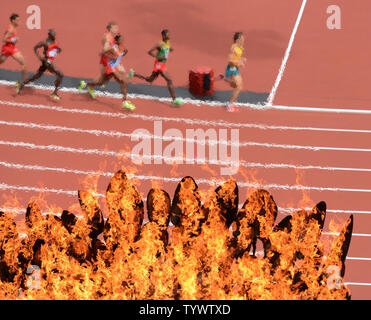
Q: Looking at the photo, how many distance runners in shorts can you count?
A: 6